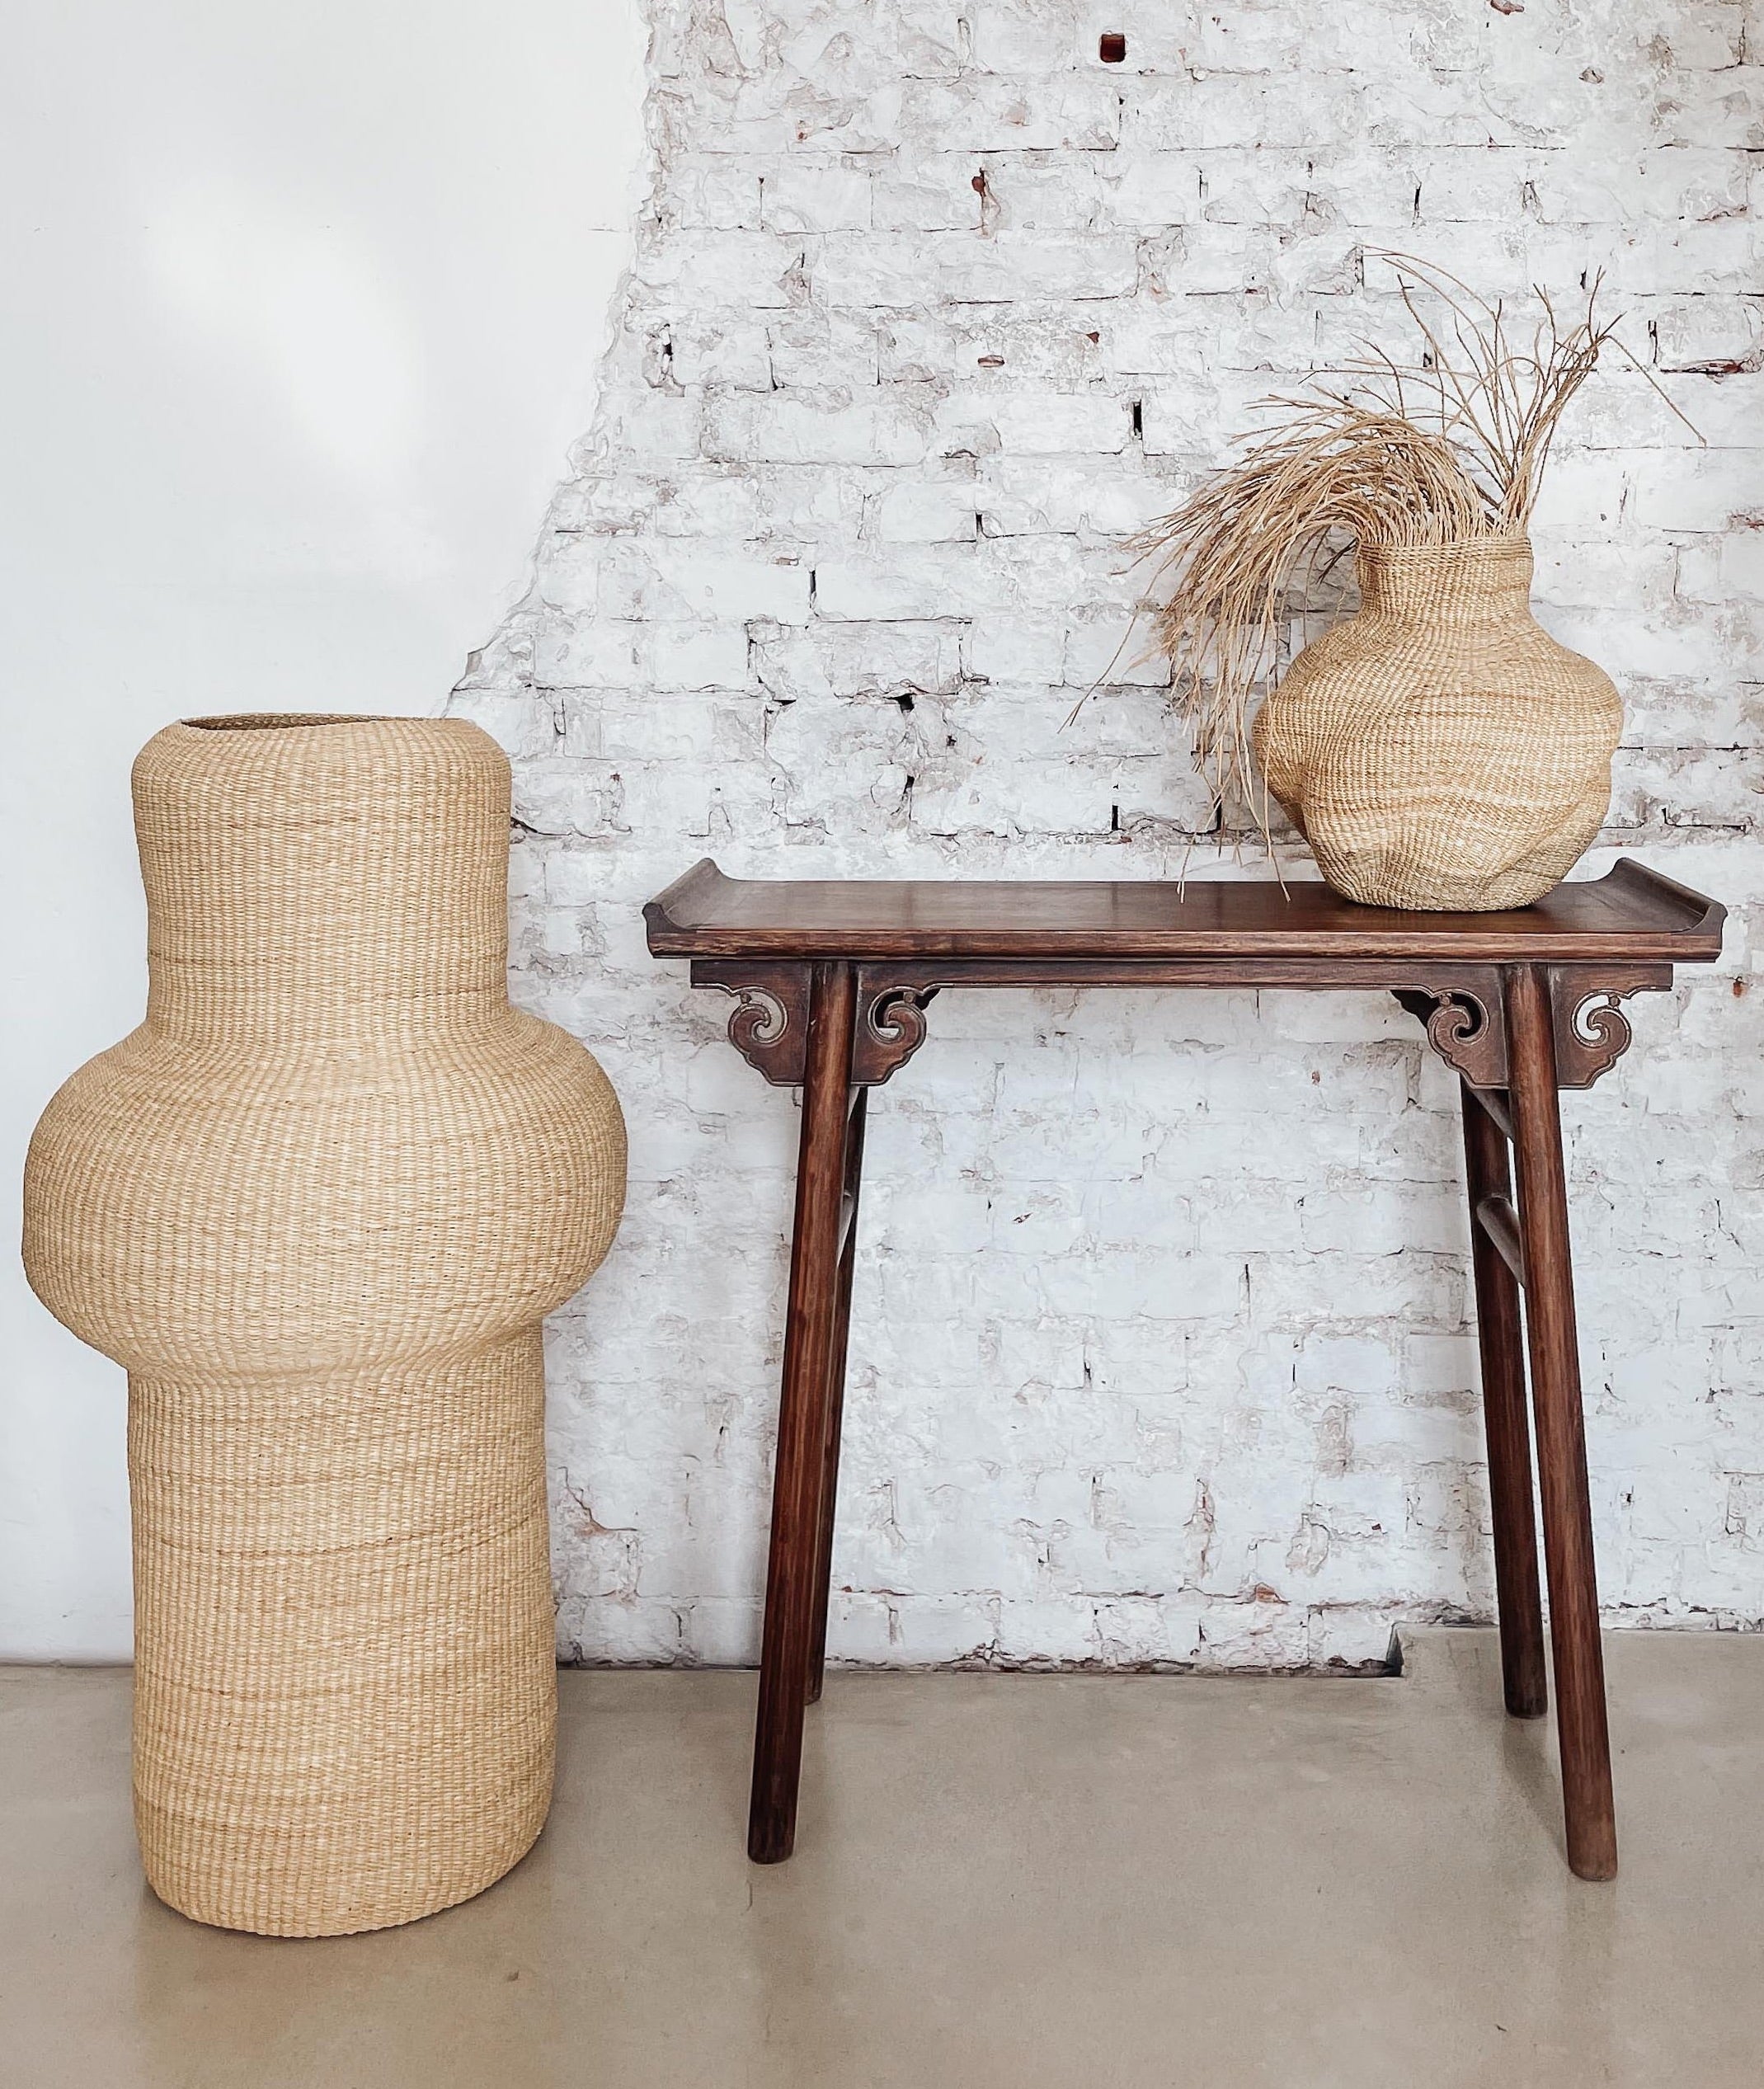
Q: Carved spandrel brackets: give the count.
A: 4